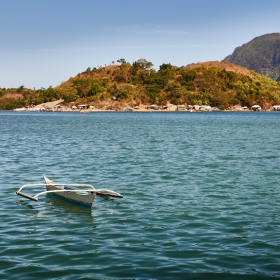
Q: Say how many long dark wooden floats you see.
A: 2